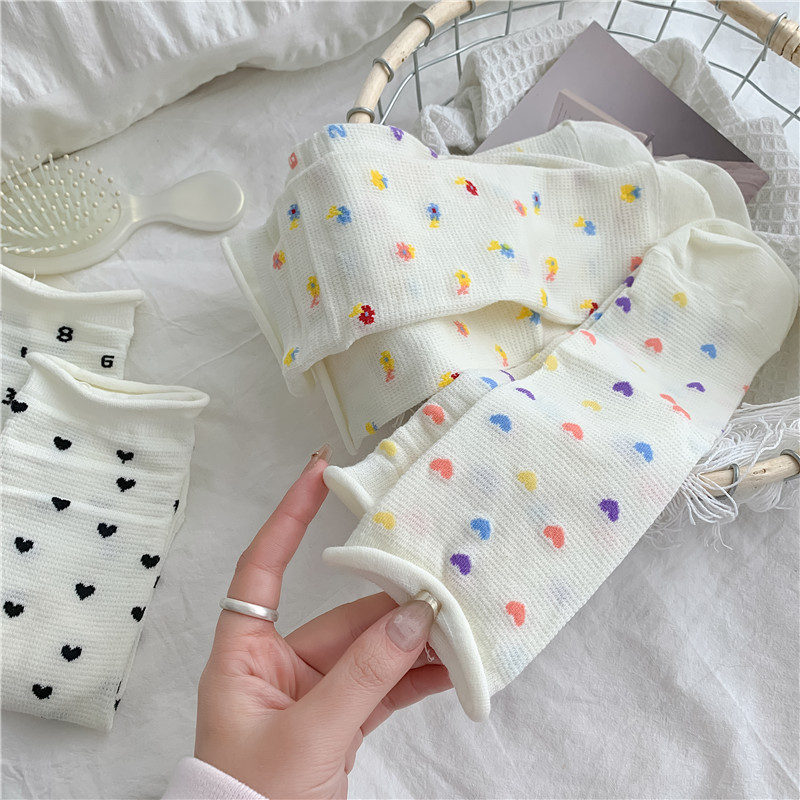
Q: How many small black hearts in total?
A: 13